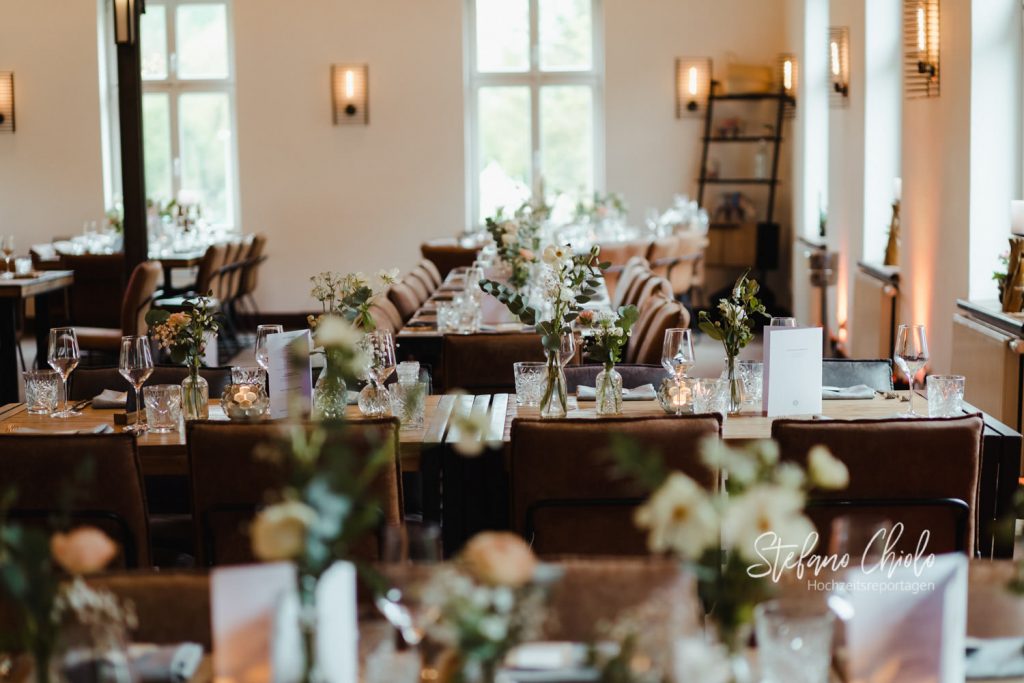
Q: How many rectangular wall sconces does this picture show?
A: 6